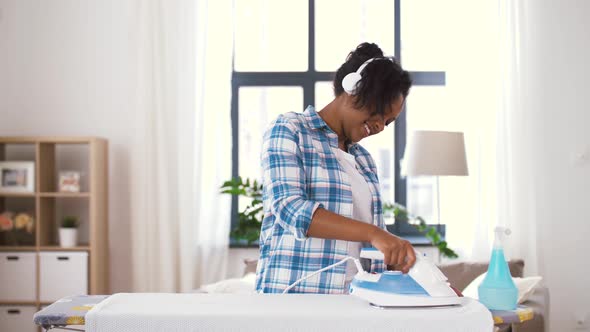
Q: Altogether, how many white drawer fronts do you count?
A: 3